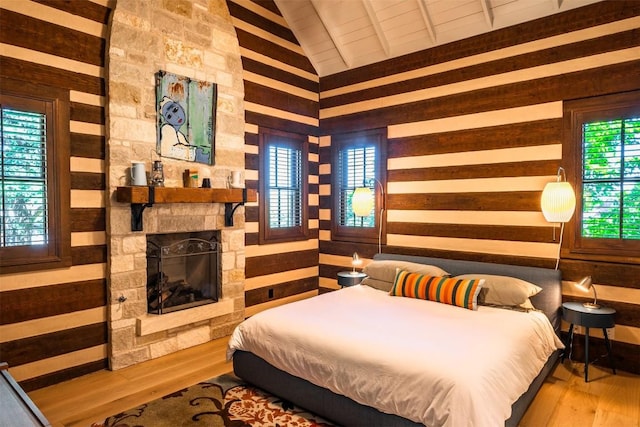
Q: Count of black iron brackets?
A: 2